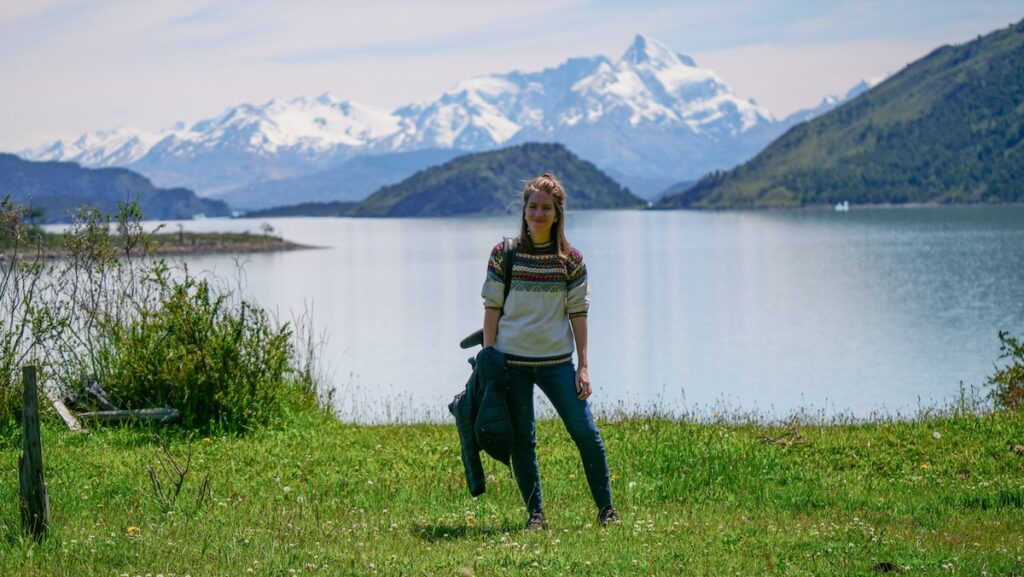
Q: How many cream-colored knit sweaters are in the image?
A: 1